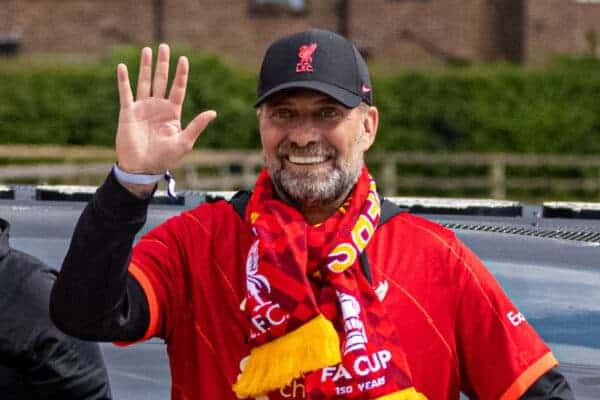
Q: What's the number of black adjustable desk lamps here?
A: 0